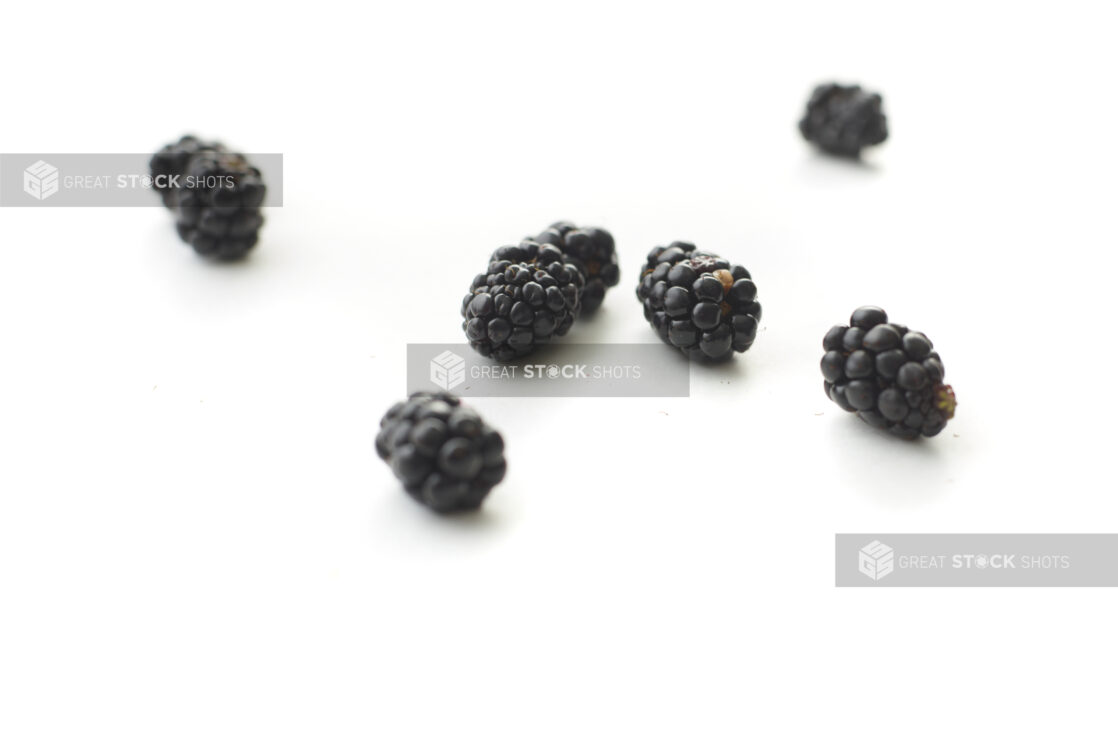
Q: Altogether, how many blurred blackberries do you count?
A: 4